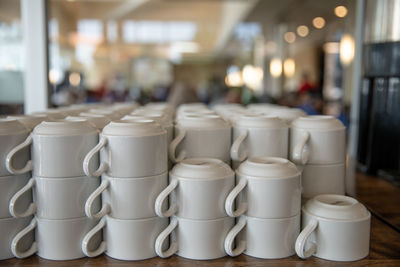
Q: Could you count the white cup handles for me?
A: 14